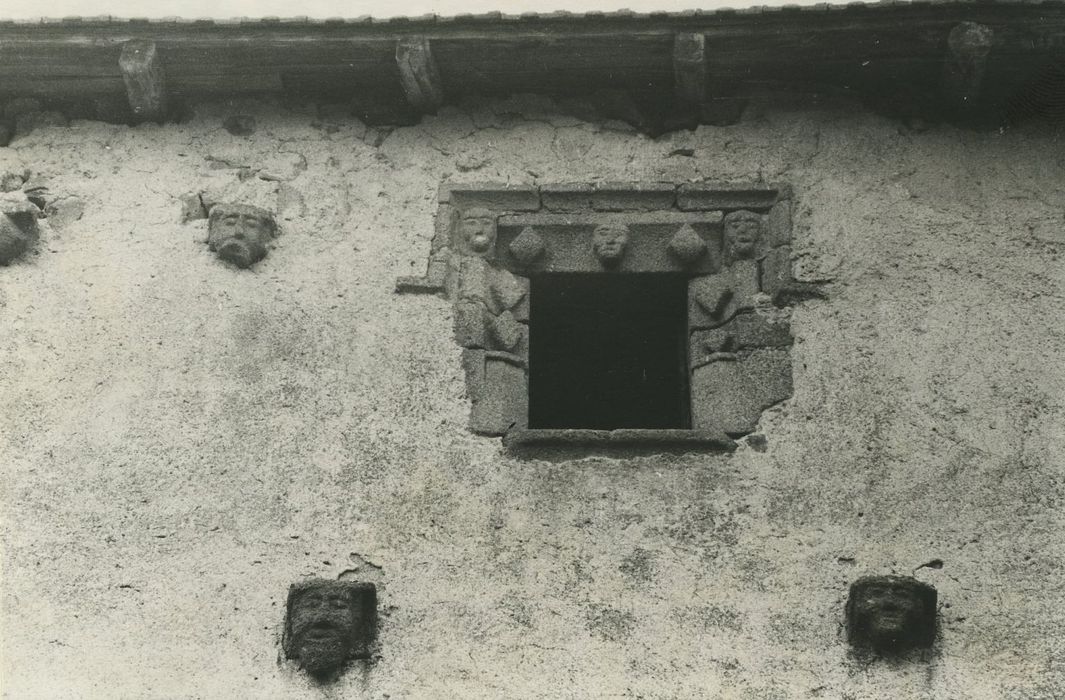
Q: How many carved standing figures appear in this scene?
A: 2